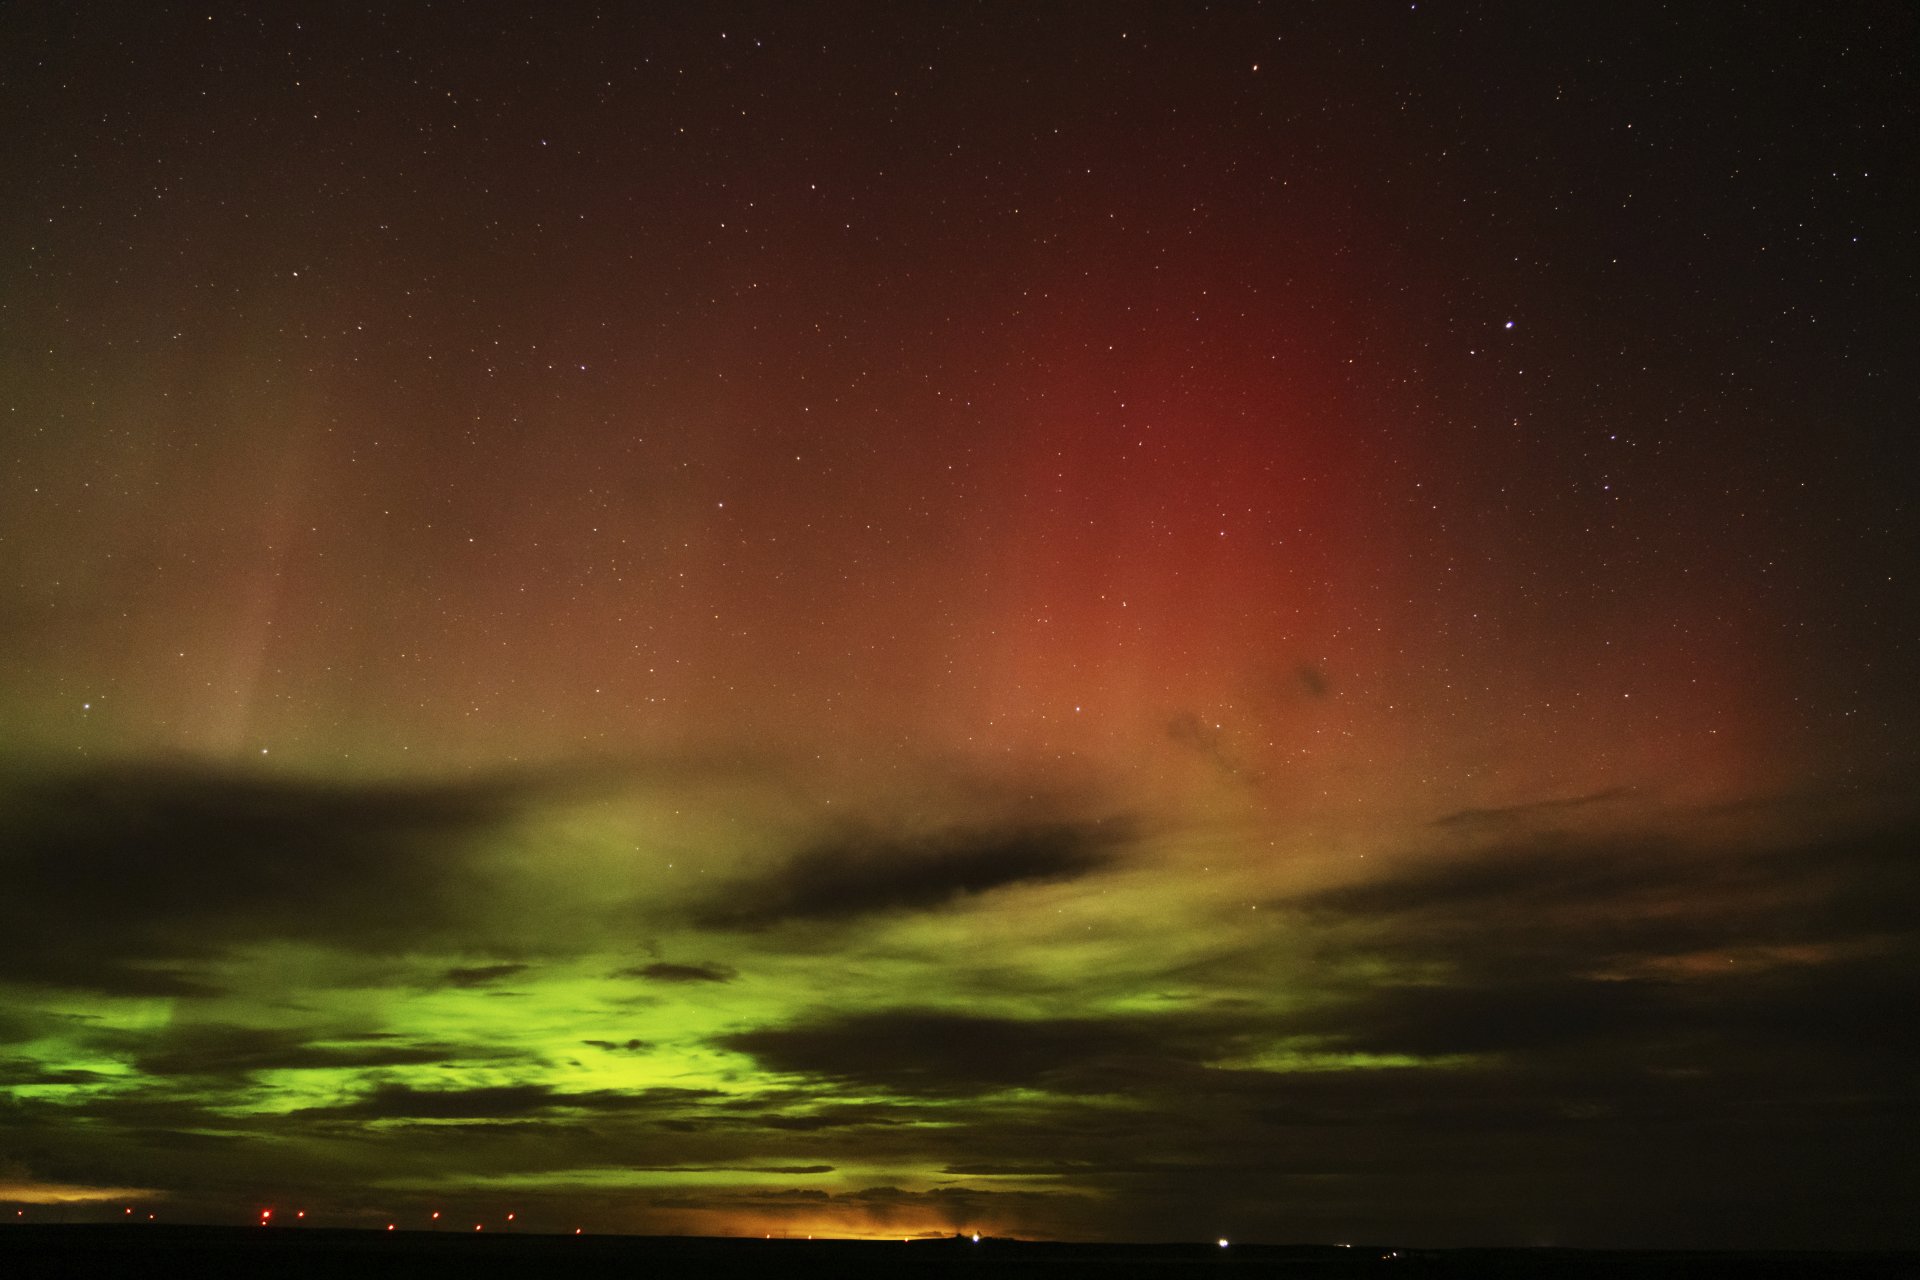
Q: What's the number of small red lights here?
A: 11